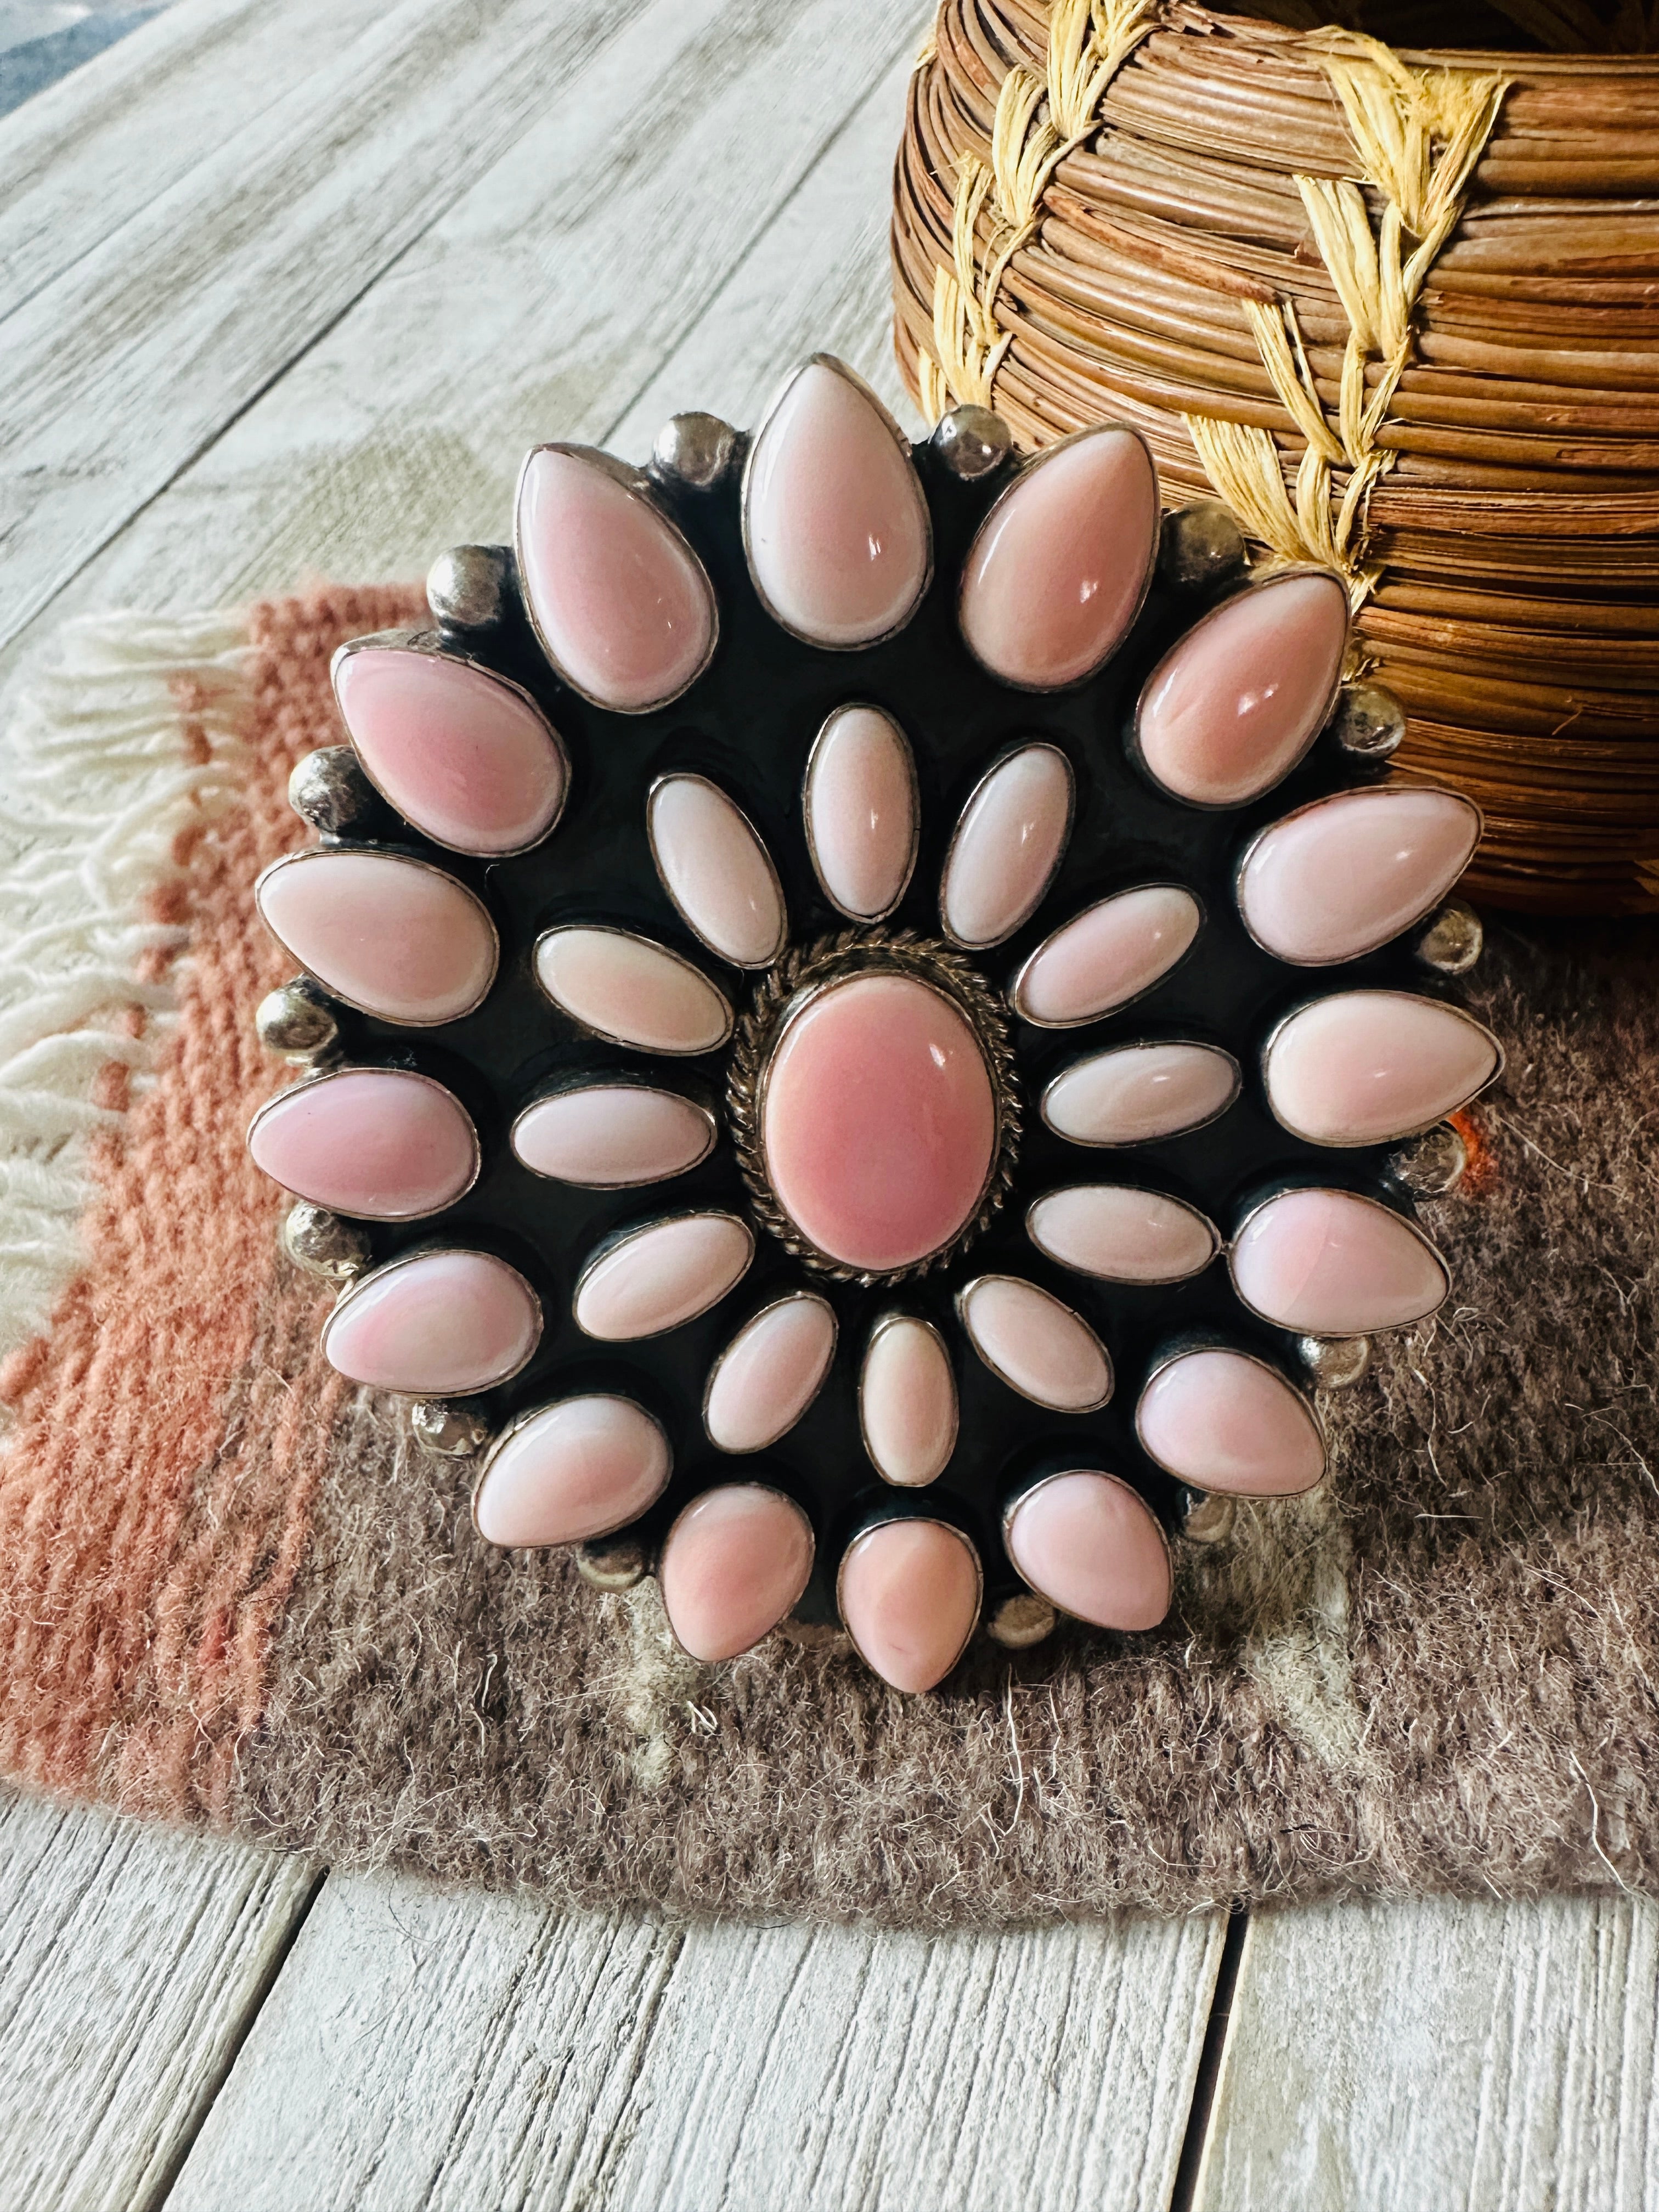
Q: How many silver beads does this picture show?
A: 15